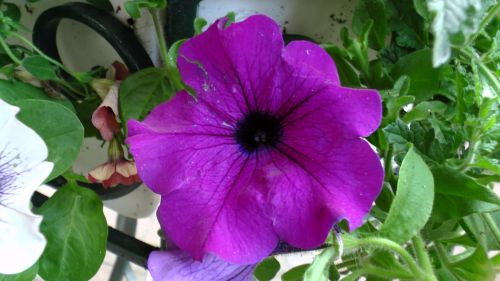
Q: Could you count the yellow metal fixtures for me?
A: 0